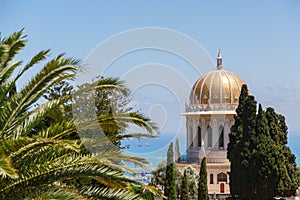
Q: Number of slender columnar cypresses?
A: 3